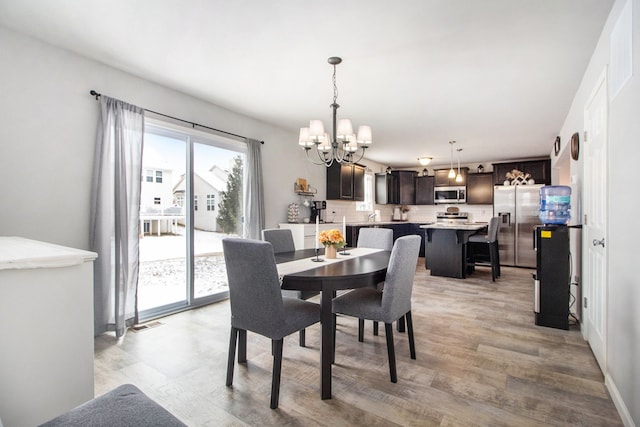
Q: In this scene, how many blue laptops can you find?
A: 0